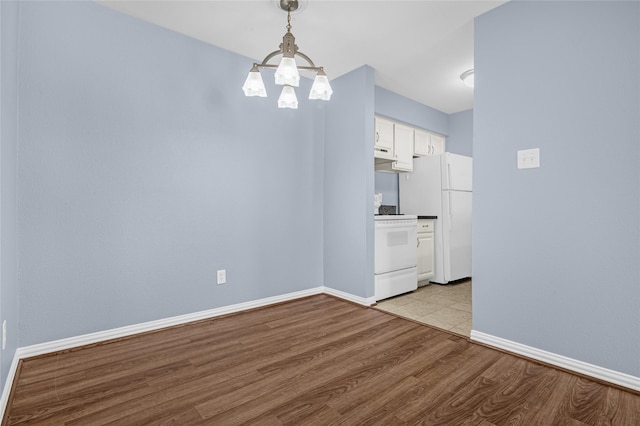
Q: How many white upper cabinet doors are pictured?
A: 4